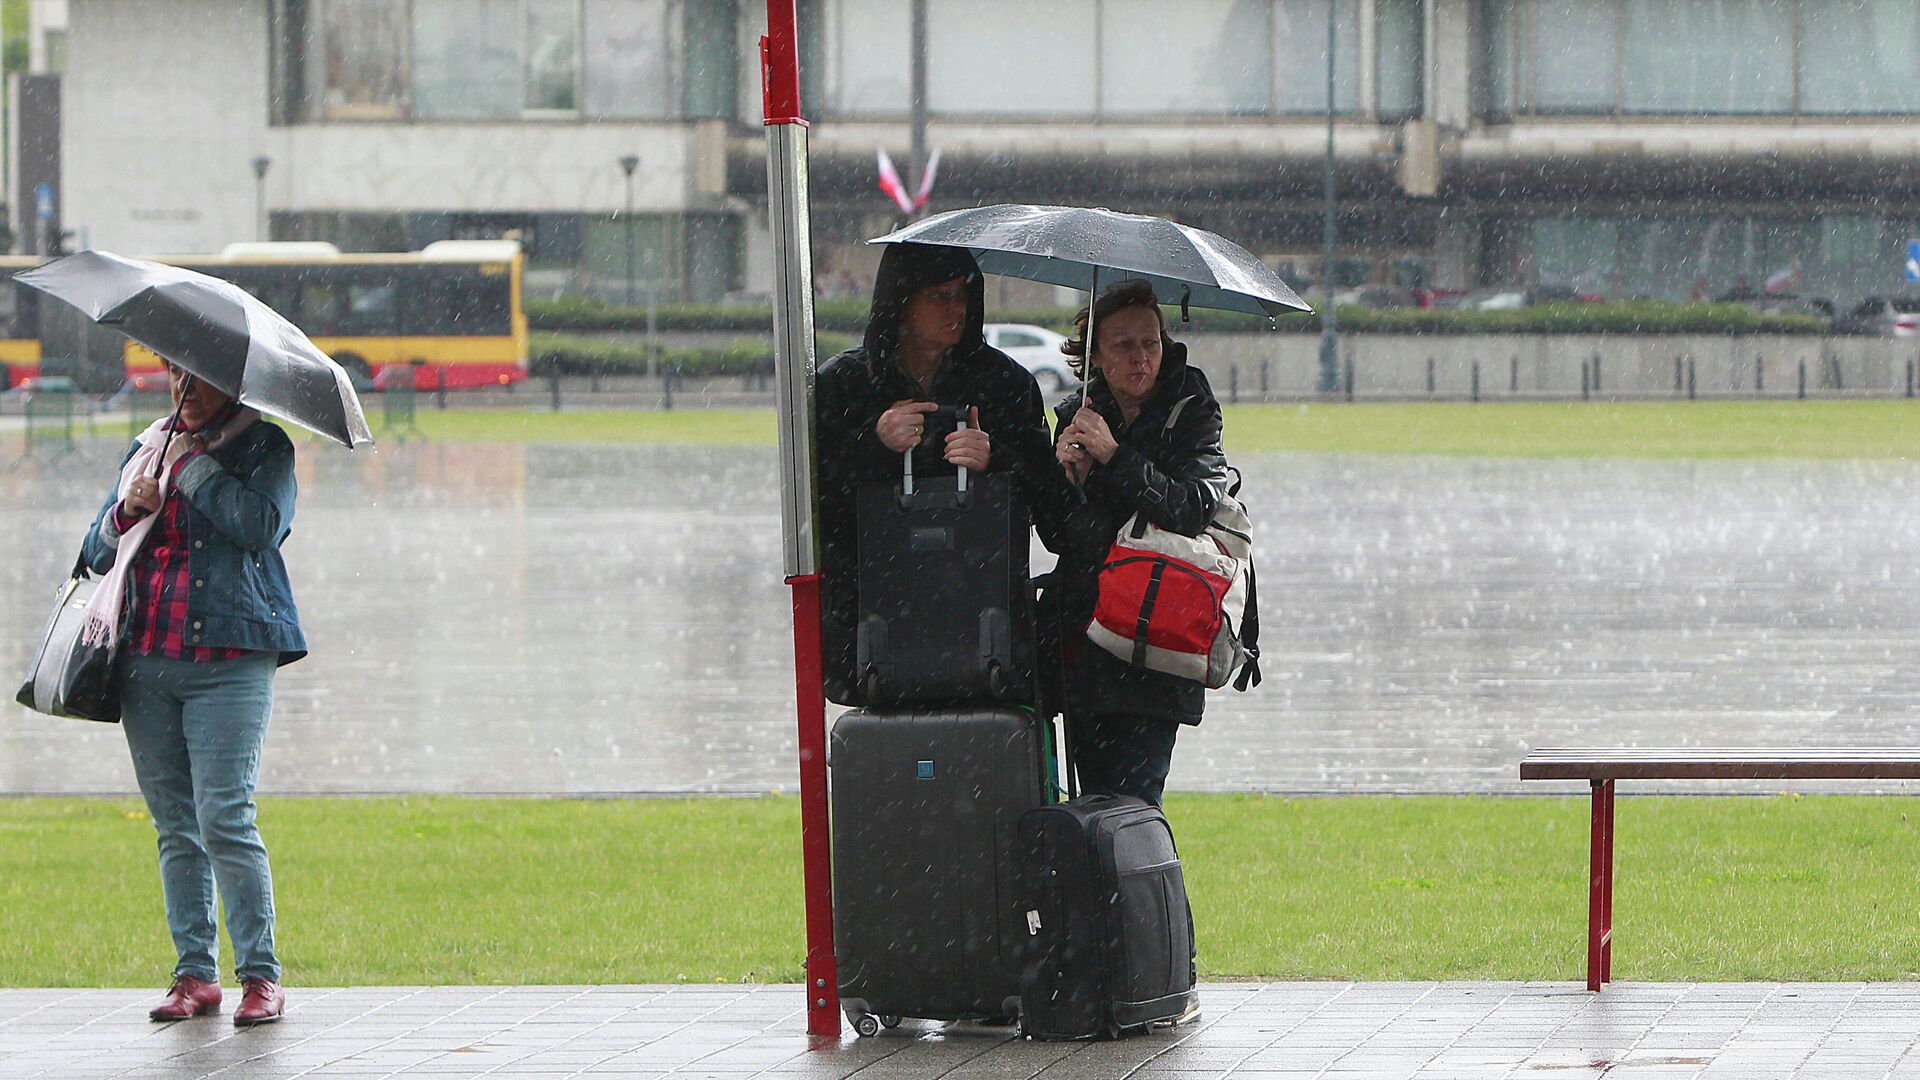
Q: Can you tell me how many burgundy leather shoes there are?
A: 2